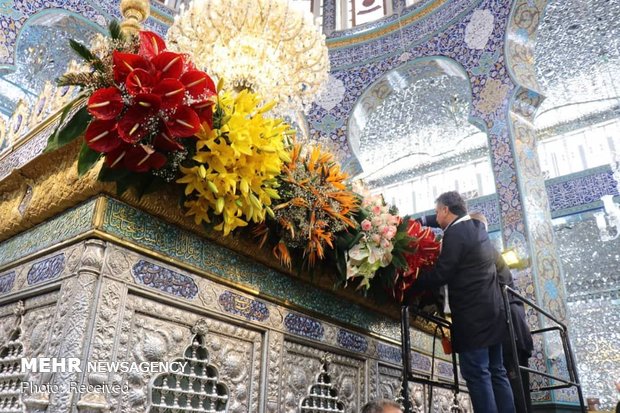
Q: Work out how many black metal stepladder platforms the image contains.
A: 1